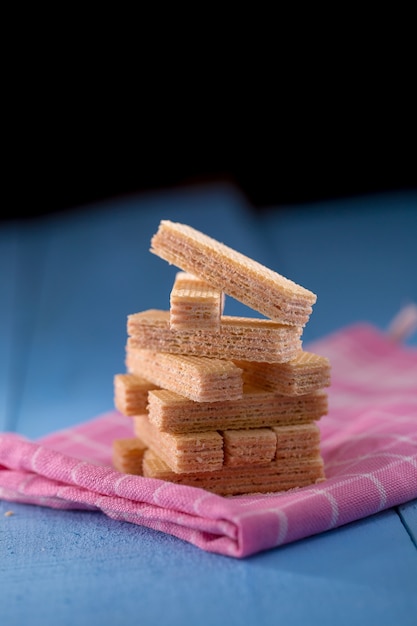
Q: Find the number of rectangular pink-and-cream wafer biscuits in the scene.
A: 12